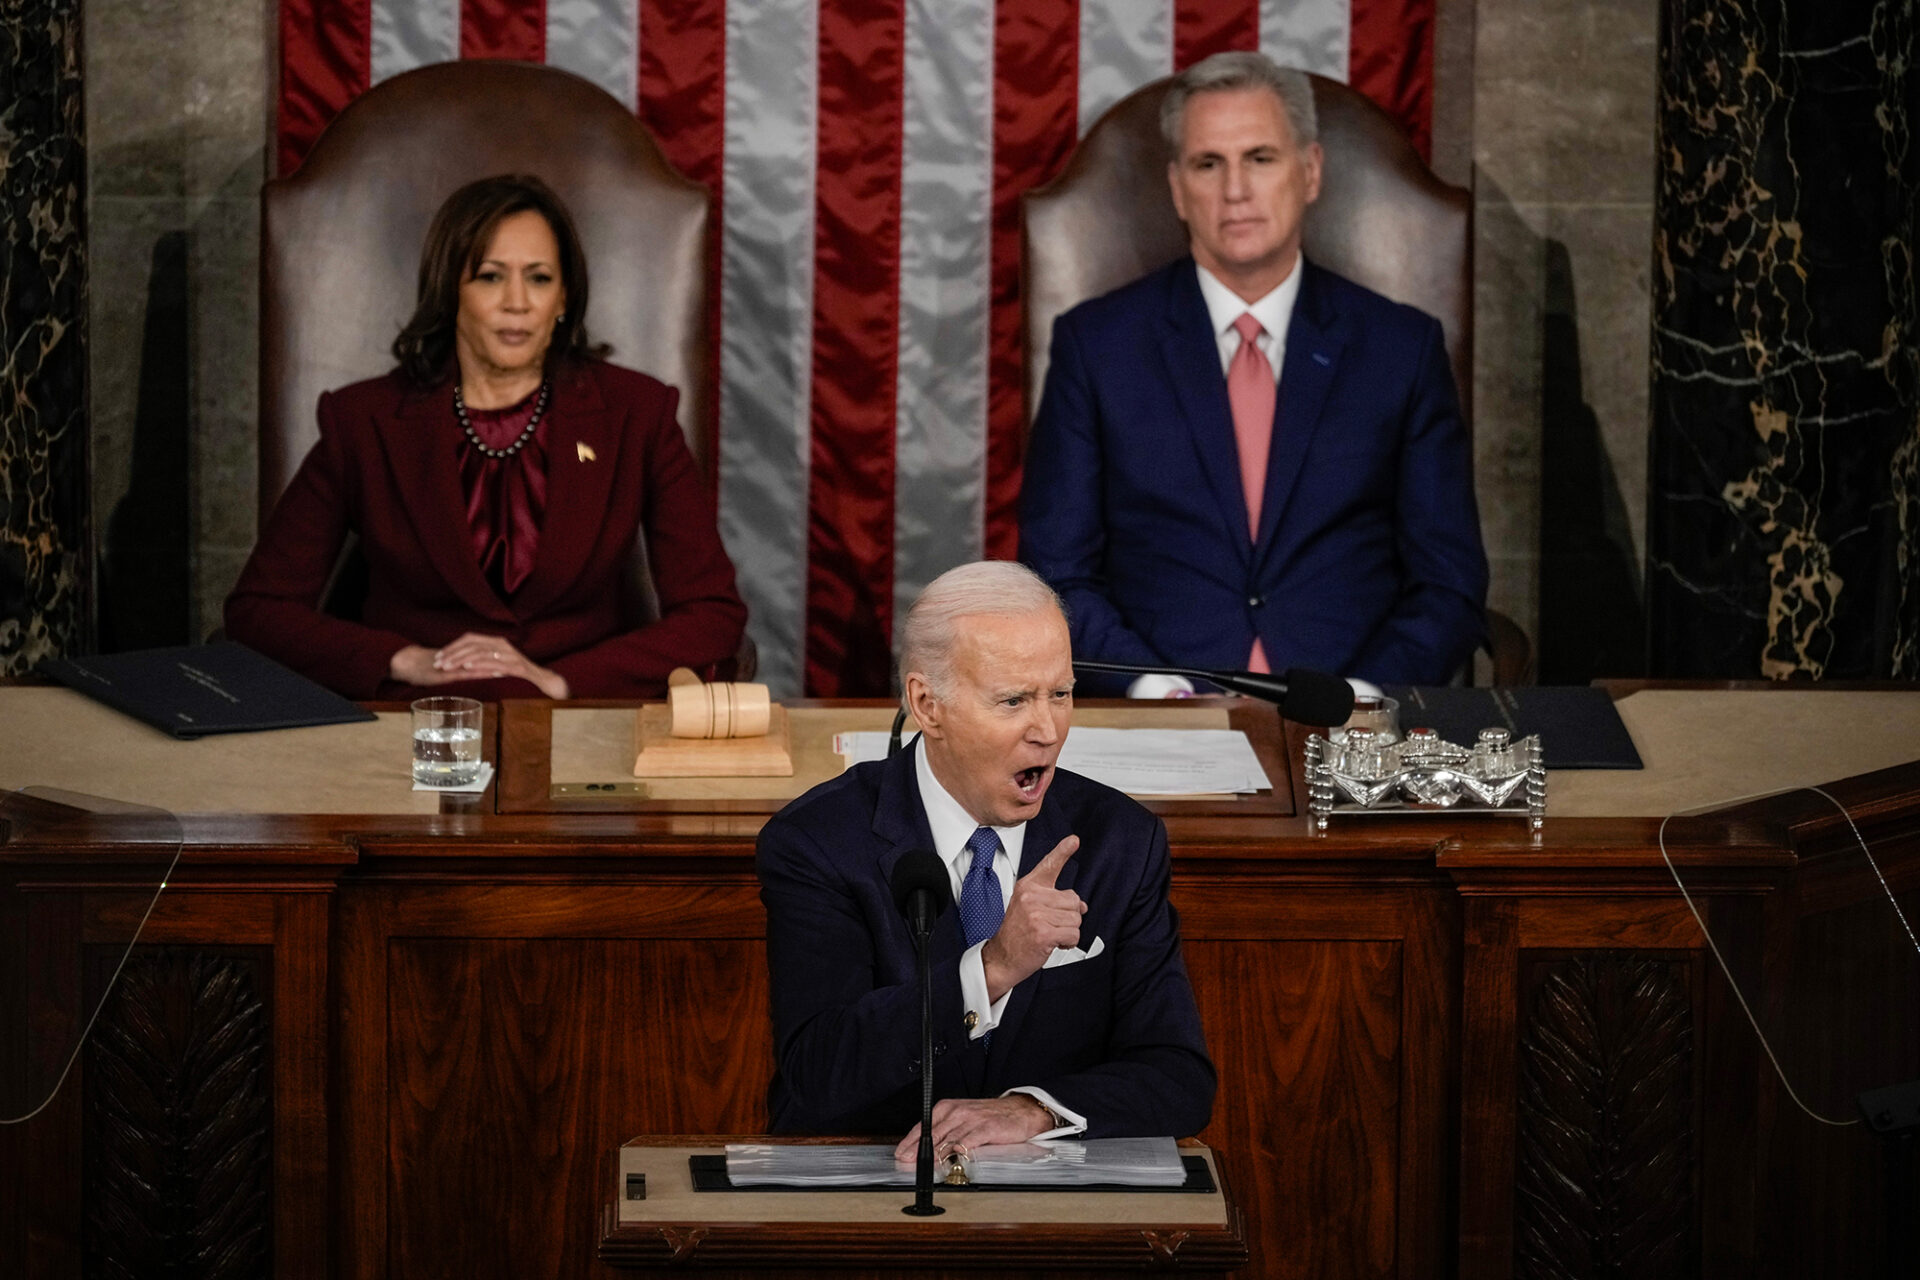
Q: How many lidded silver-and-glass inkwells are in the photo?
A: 3